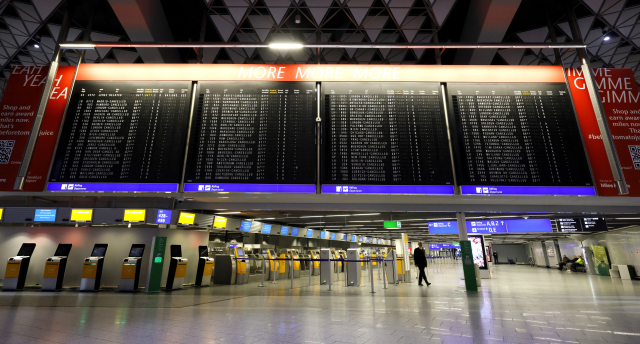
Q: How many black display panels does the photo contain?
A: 4